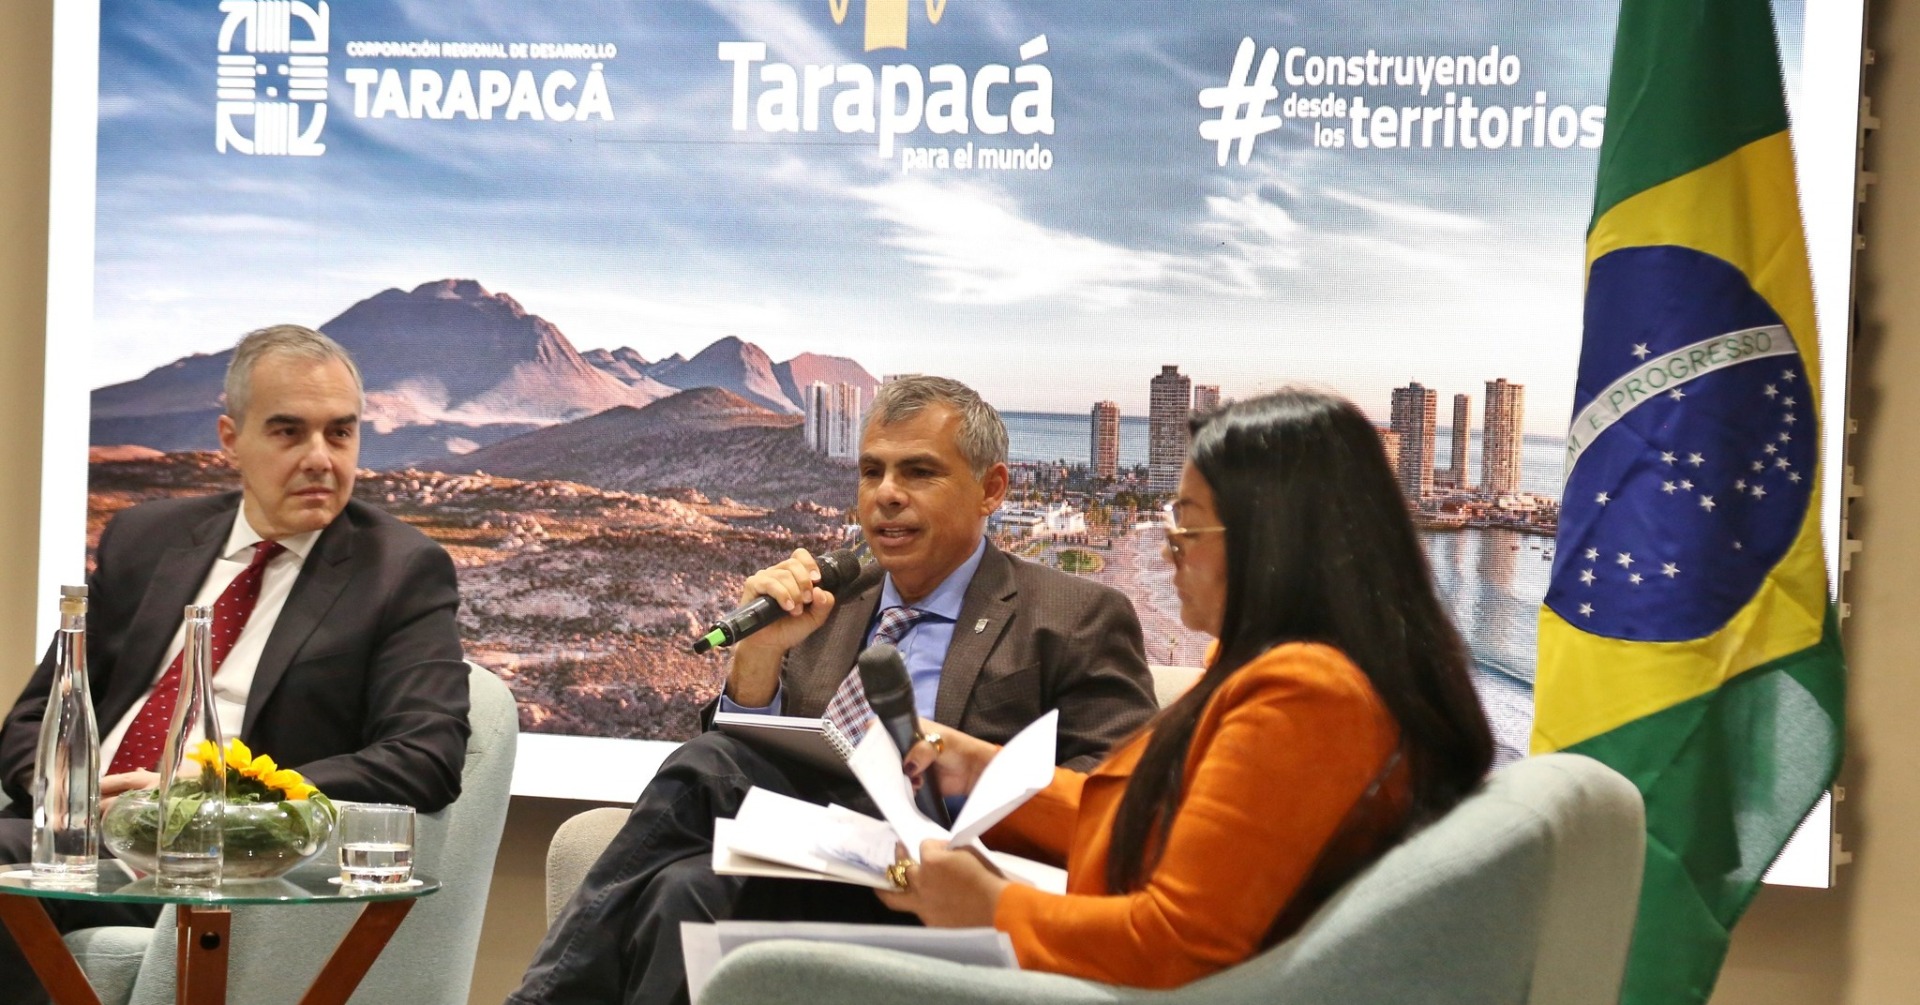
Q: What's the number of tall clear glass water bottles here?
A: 2